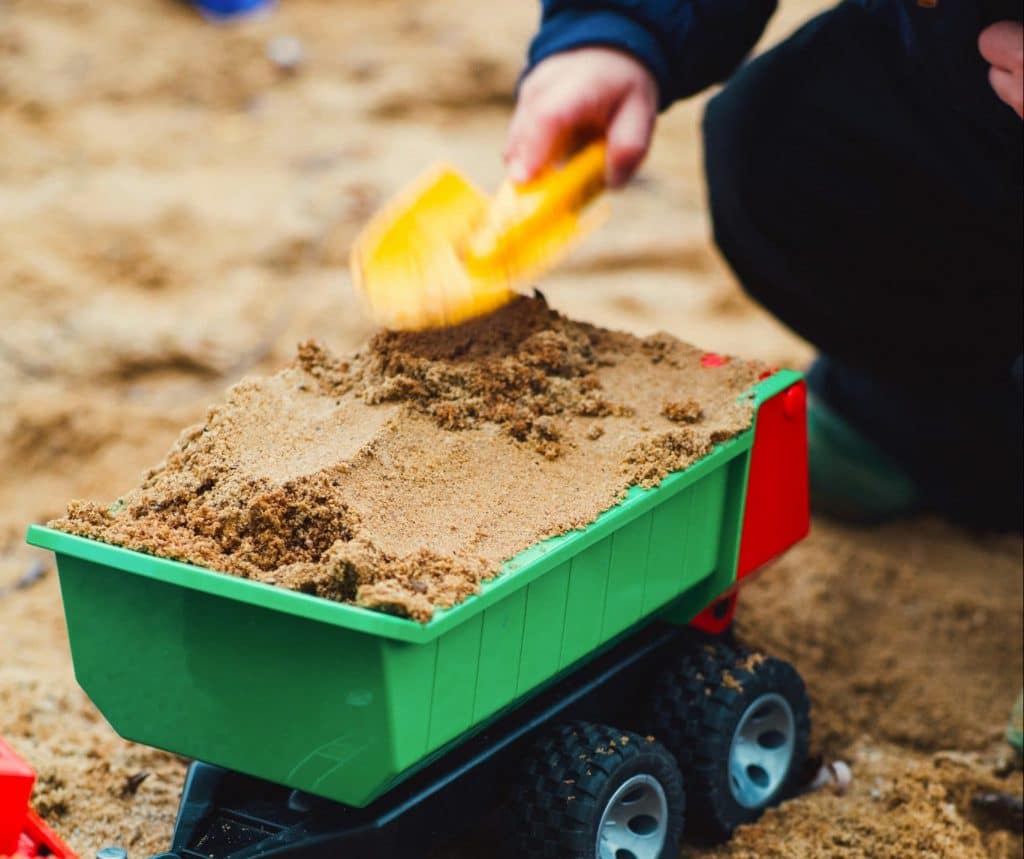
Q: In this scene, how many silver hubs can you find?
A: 2